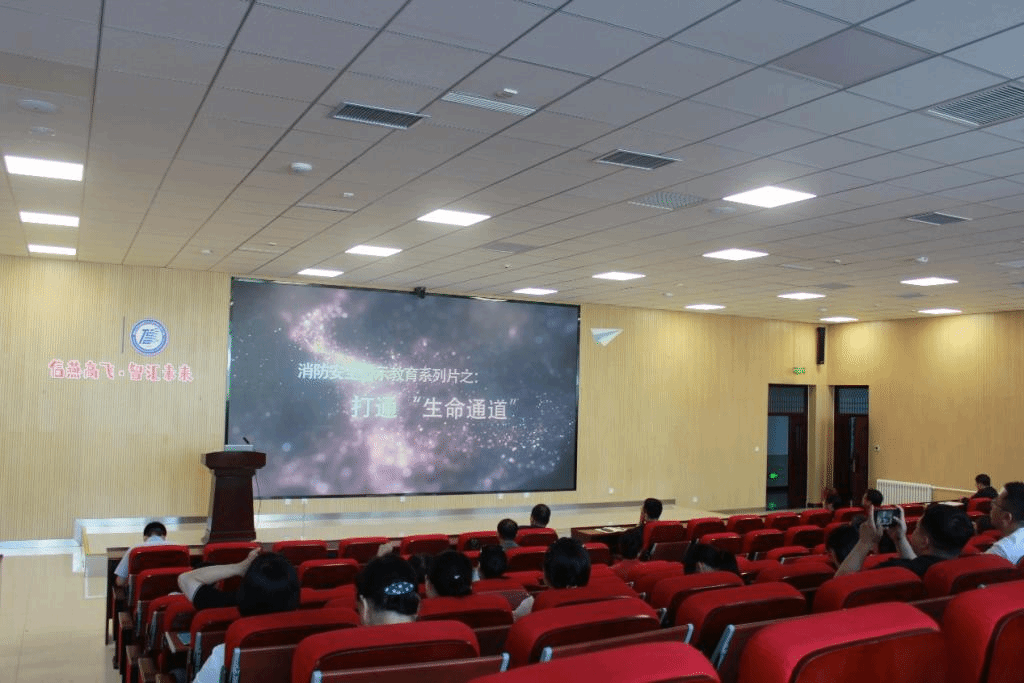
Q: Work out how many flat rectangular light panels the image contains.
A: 15